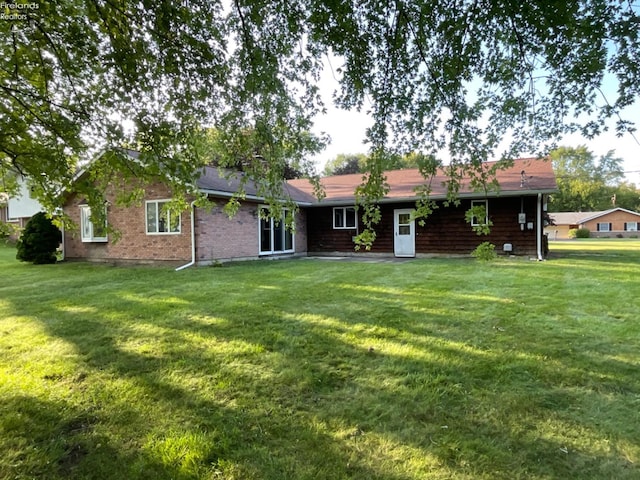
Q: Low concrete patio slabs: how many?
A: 1